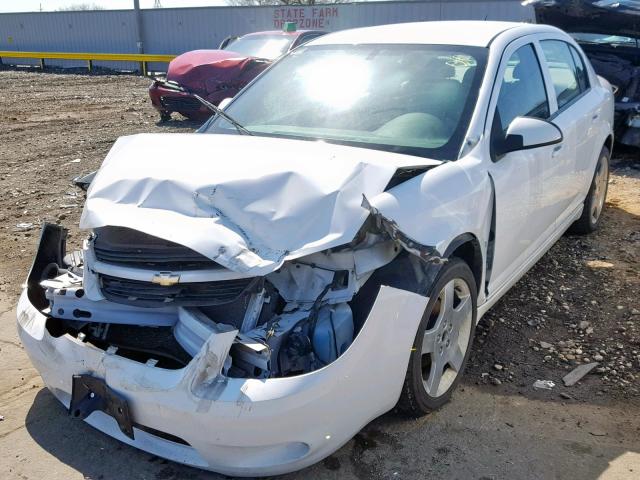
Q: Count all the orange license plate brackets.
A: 0